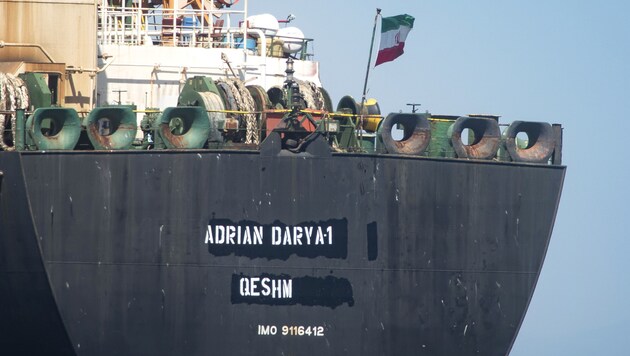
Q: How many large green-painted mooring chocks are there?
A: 6